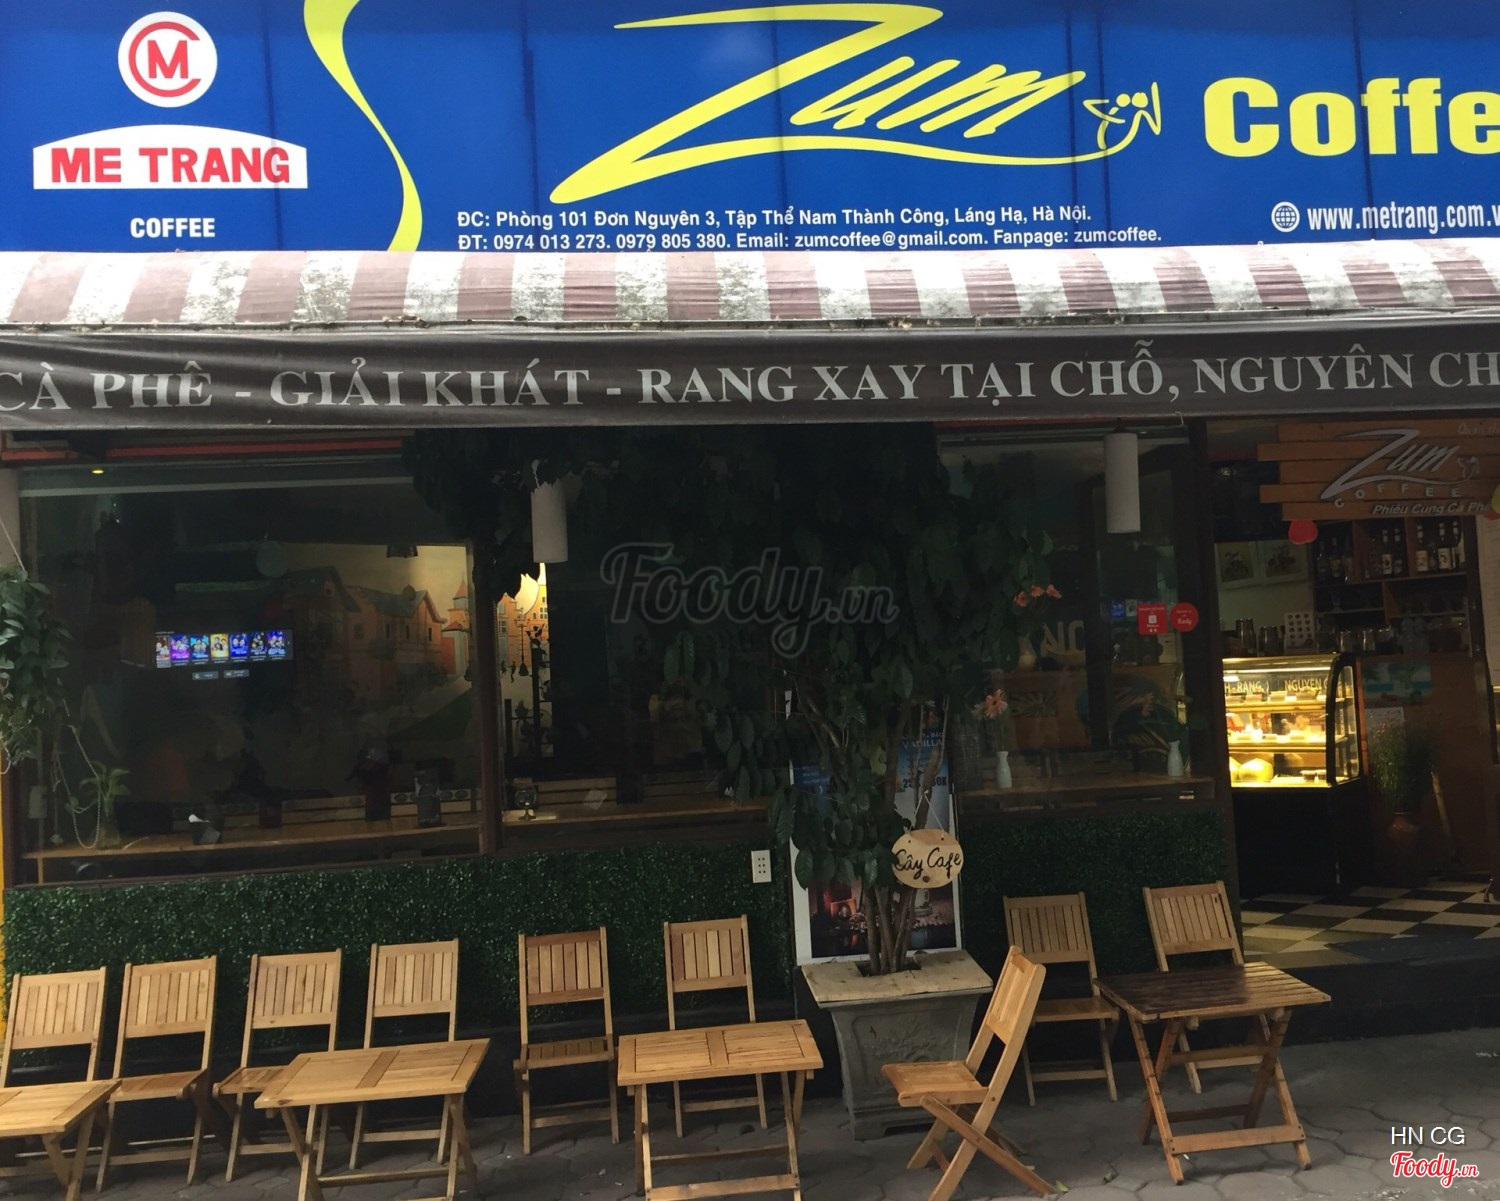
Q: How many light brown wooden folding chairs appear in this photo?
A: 9